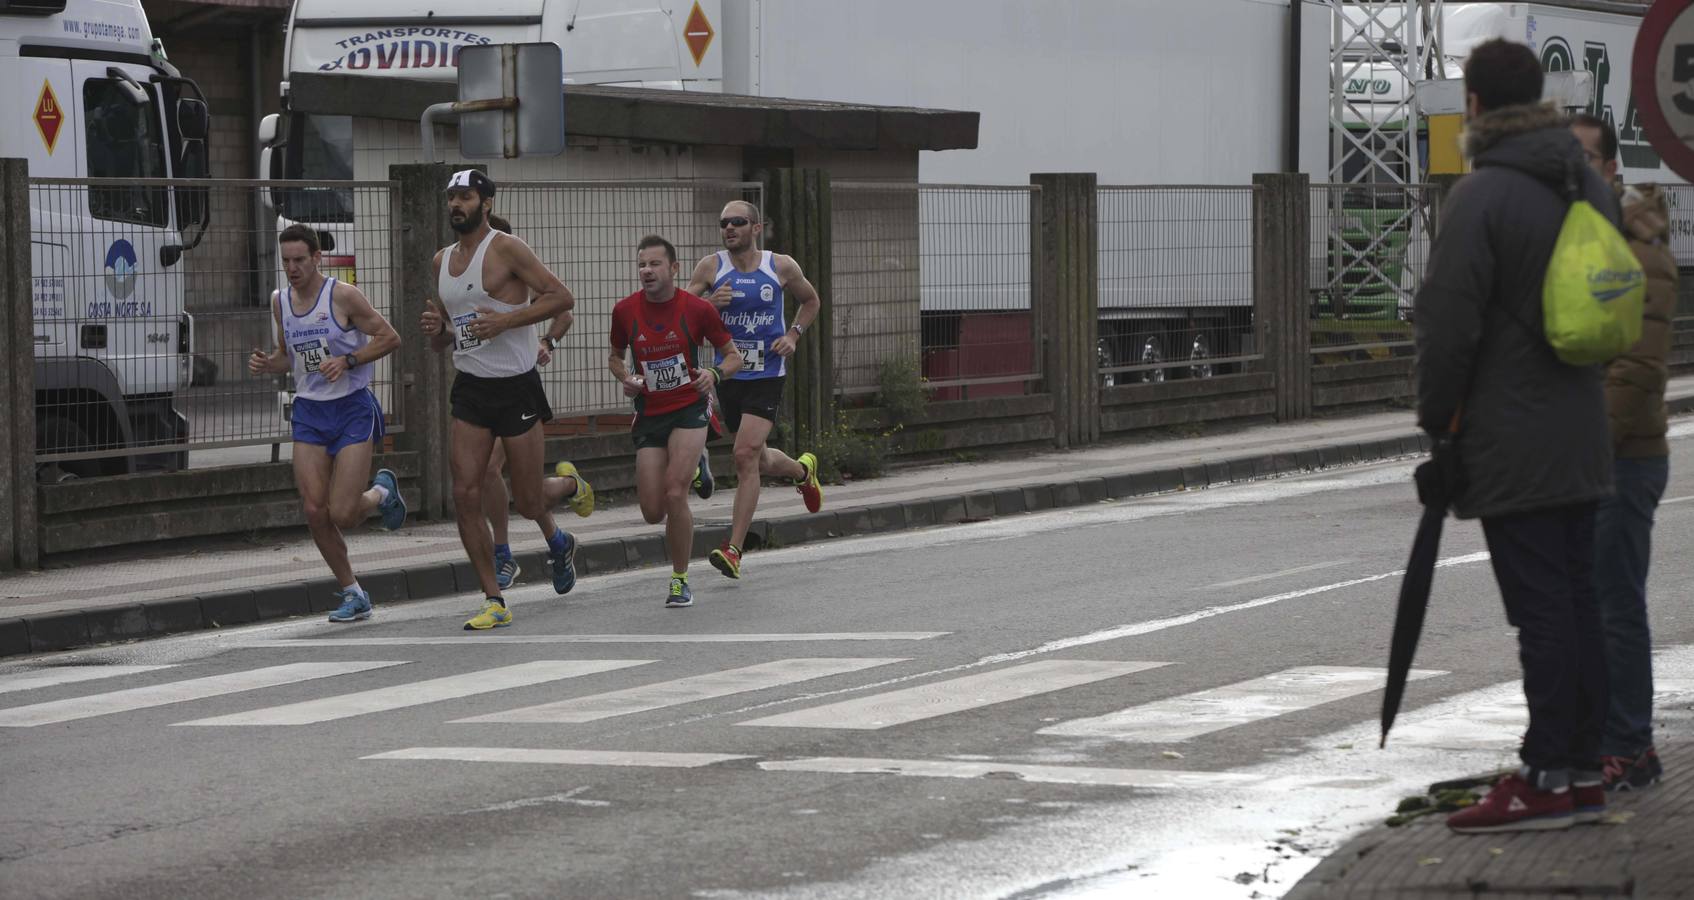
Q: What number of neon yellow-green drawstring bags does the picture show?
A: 1